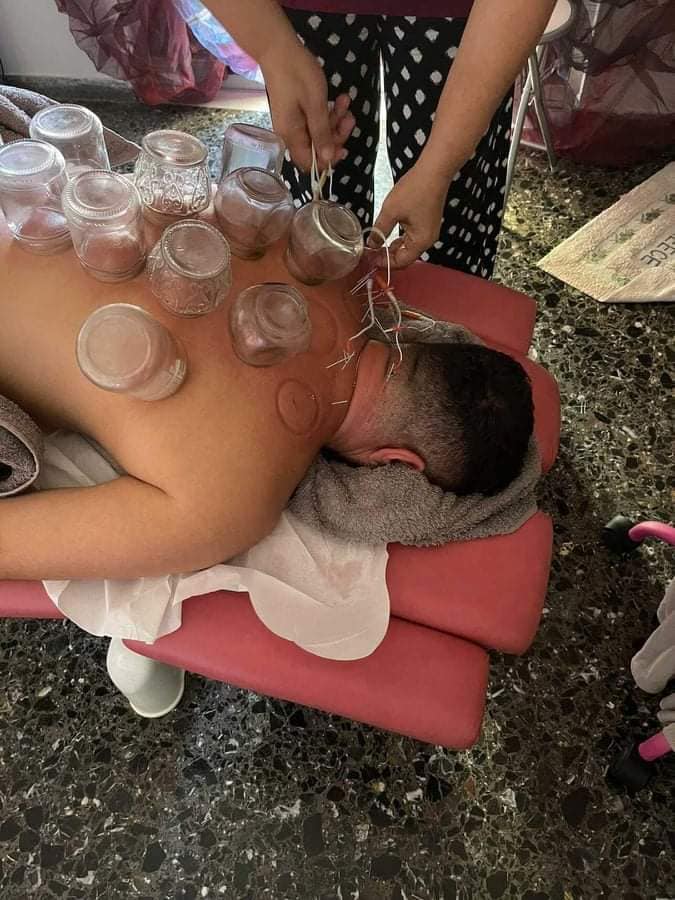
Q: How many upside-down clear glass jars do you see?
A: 10